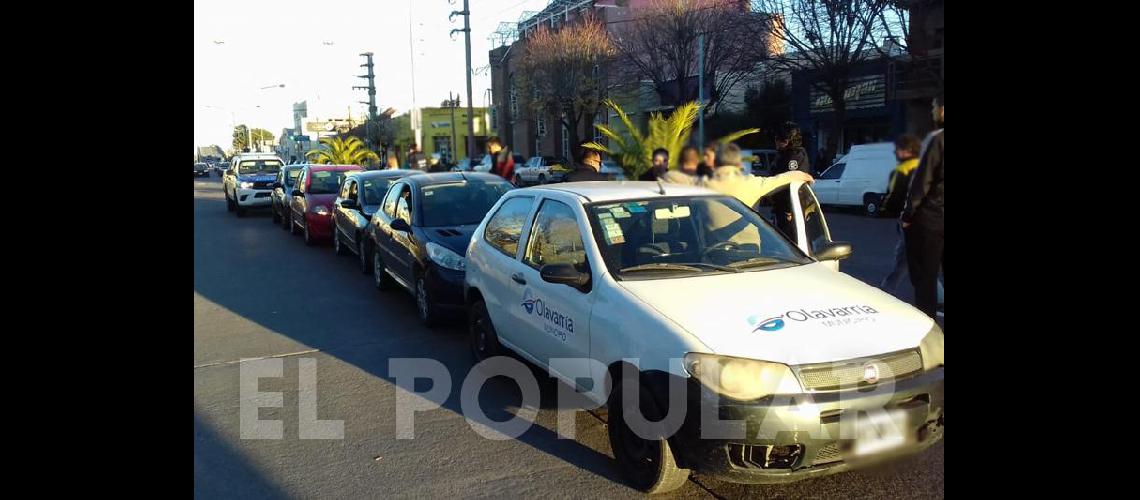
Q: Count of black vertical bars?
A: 2